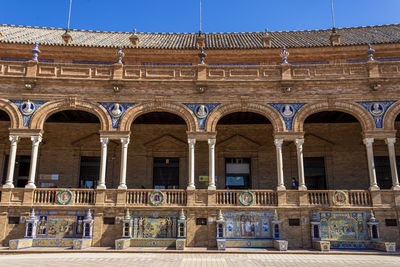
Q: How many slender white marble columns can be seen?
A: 10